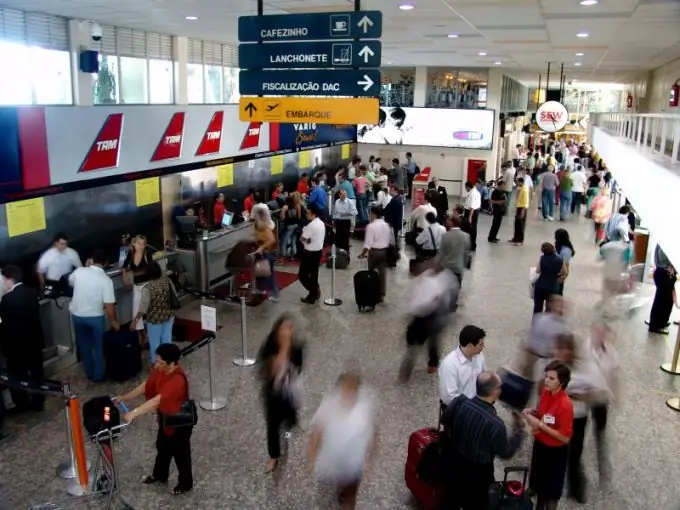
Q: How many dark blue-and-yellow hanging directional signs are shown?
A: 4